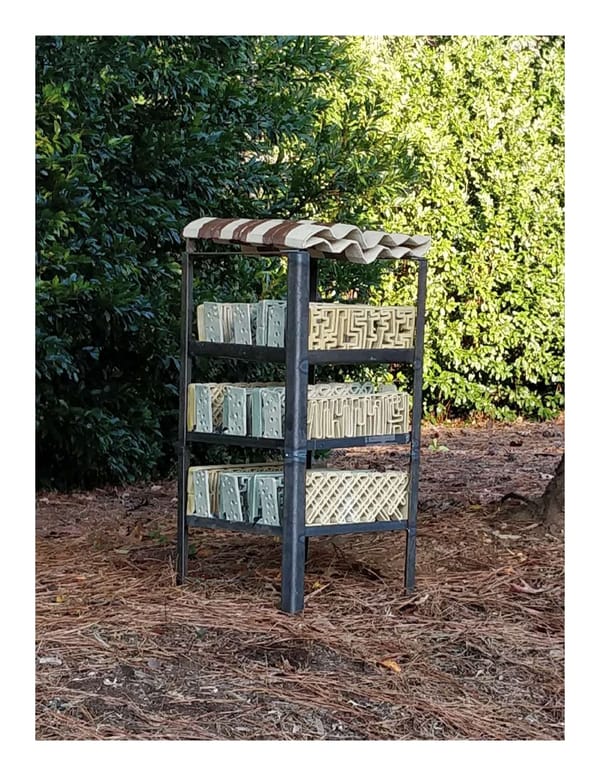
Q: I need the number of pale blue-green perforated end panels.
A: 9